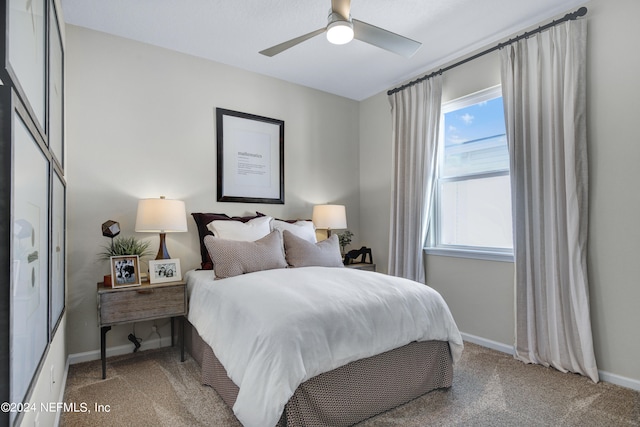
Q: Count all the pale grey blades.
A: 3